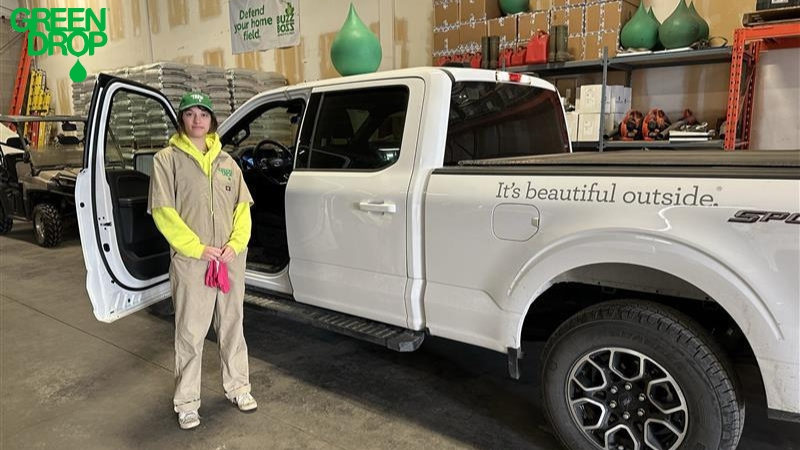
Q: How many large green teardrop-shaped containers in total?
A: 6